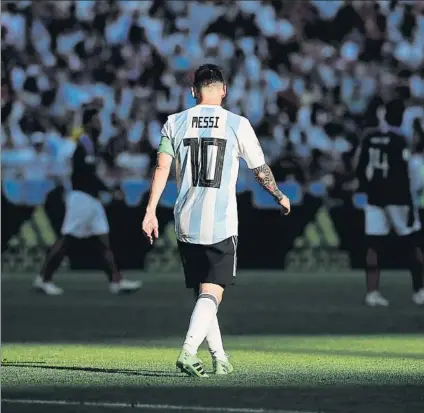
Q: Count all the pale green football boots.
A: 2